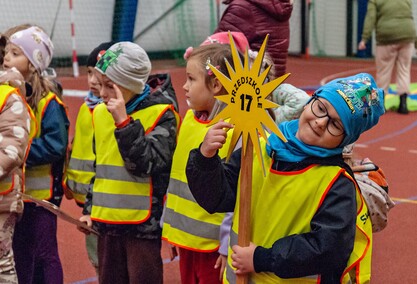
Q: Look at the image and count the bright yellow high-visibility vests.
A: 6